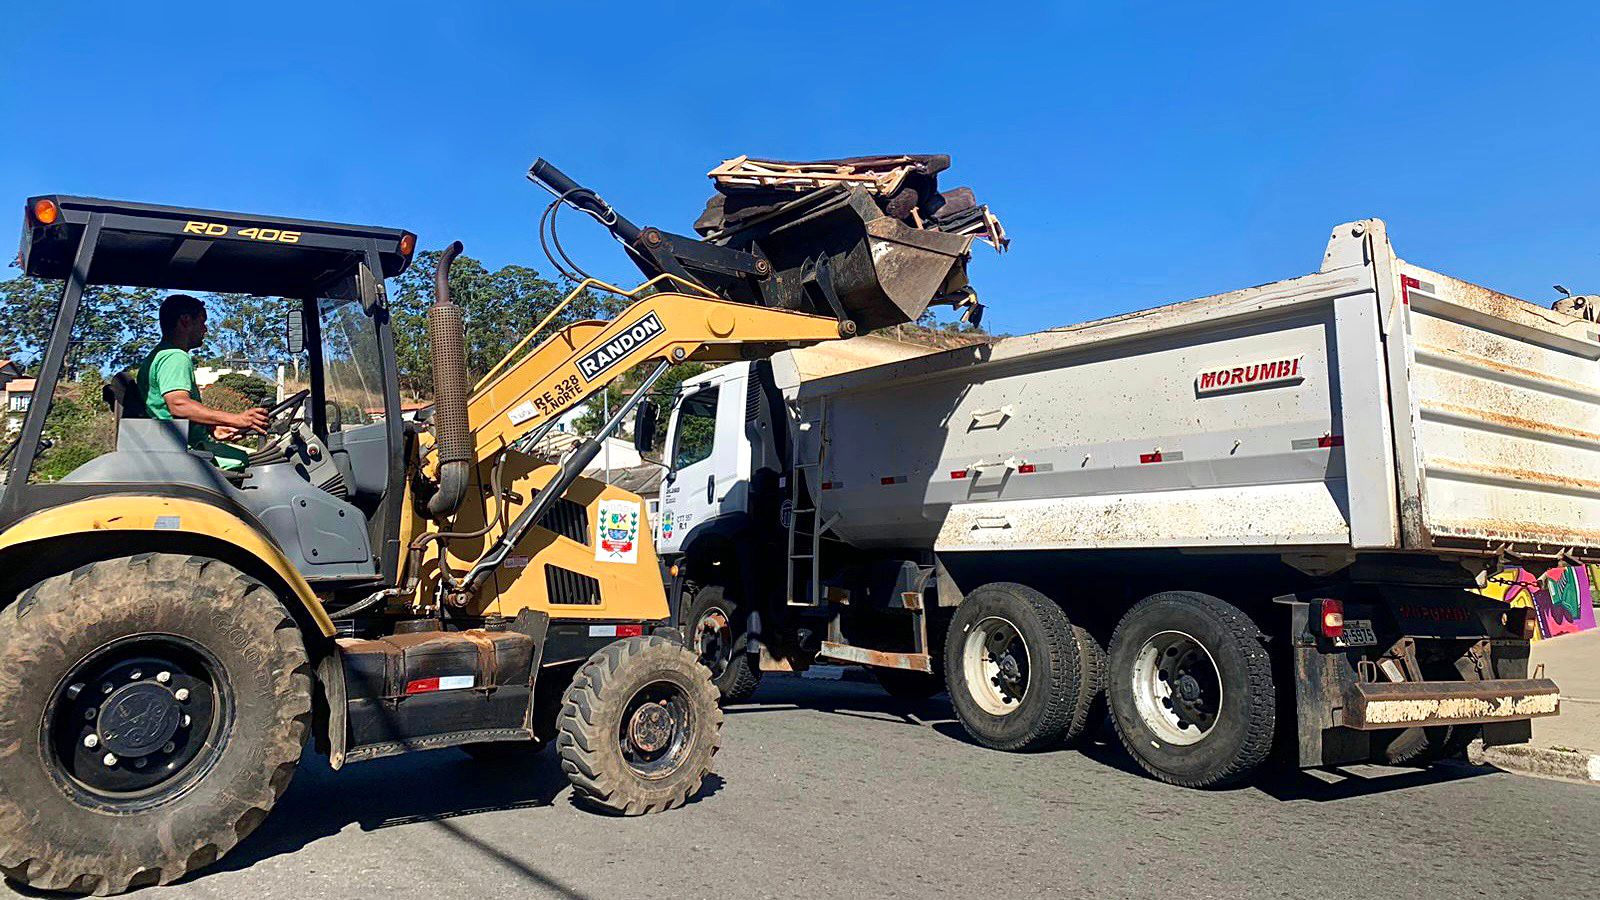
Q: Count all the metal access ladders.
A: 1